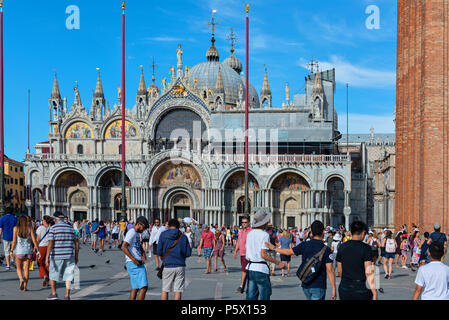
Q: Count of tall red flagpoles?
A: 3